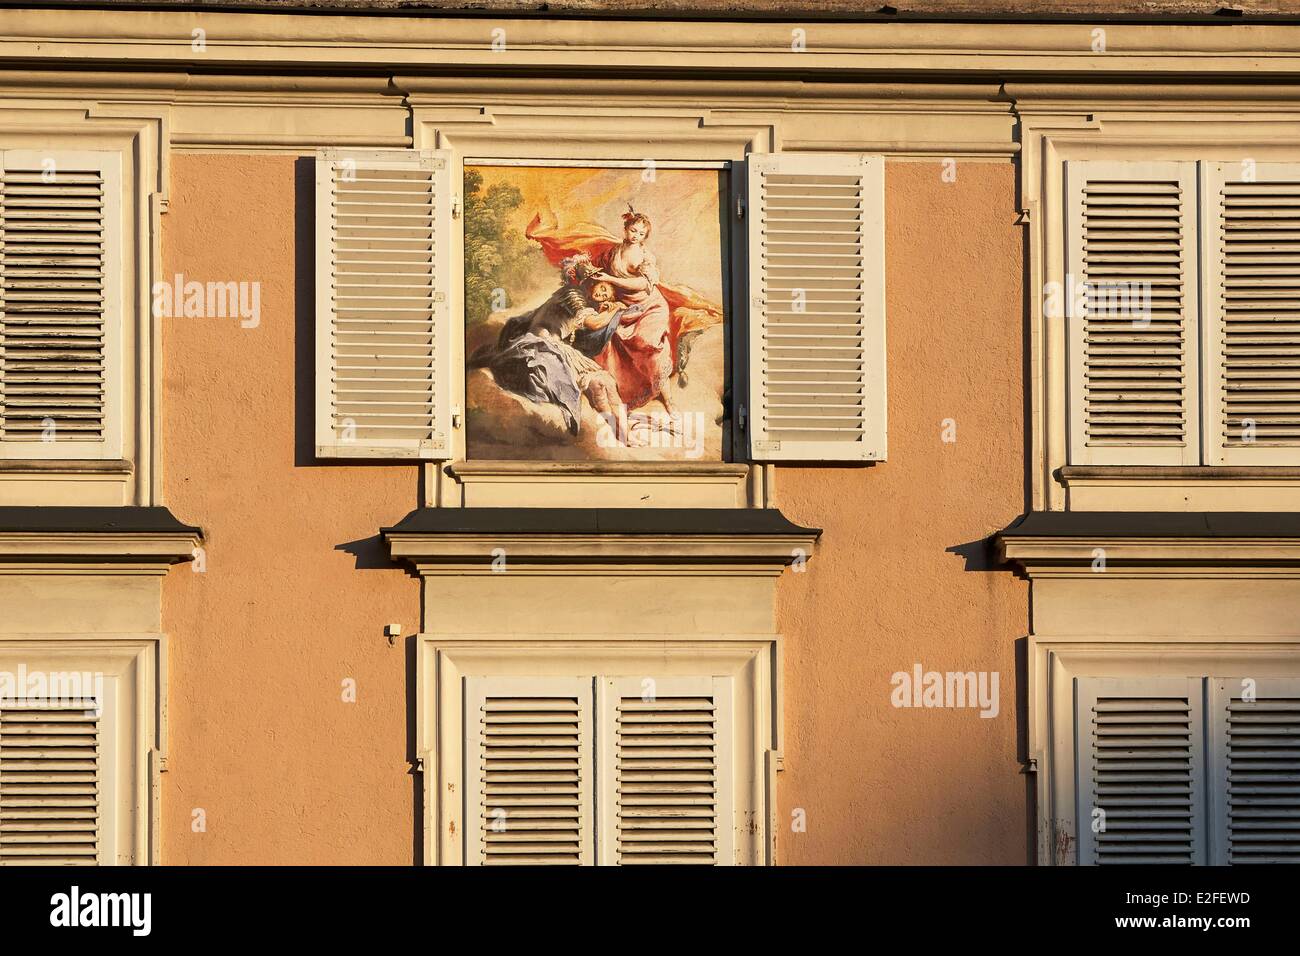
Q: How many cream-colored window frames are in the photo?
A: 6